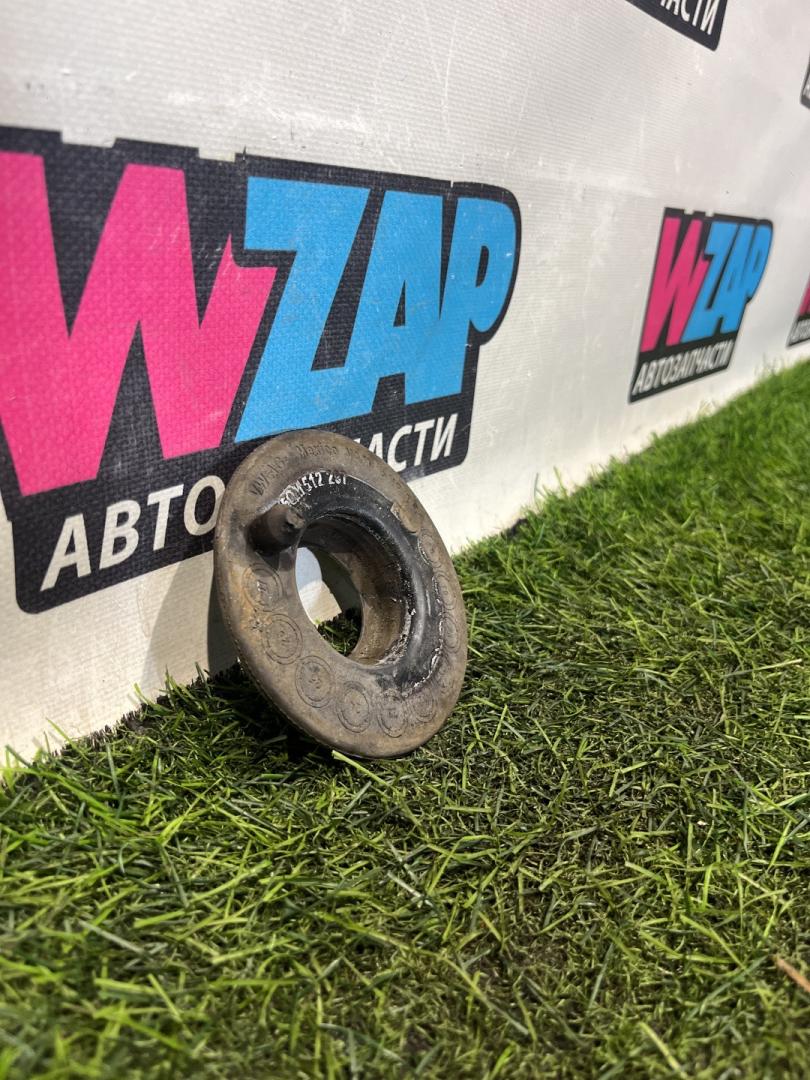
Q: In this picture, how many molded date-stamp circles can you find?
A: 10